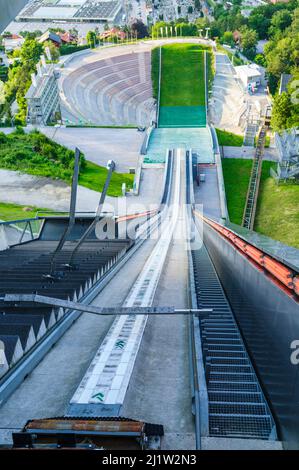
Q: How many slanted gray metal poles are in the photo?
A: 2